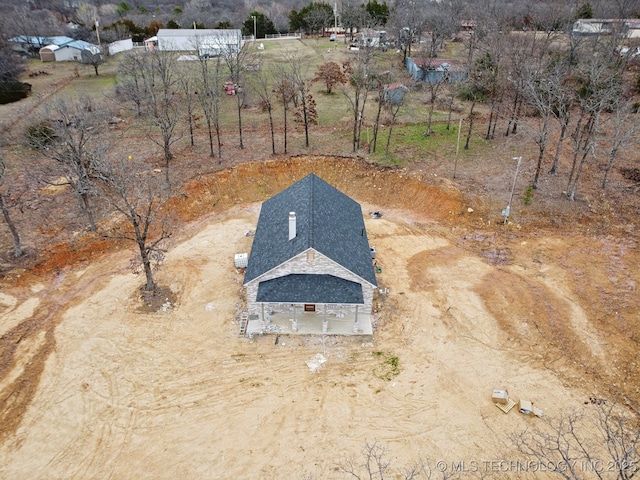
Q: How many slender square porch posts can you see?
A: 4